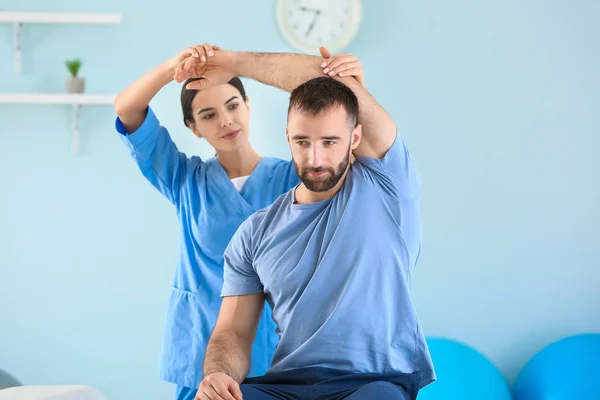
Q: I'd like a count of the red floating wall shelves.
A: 0